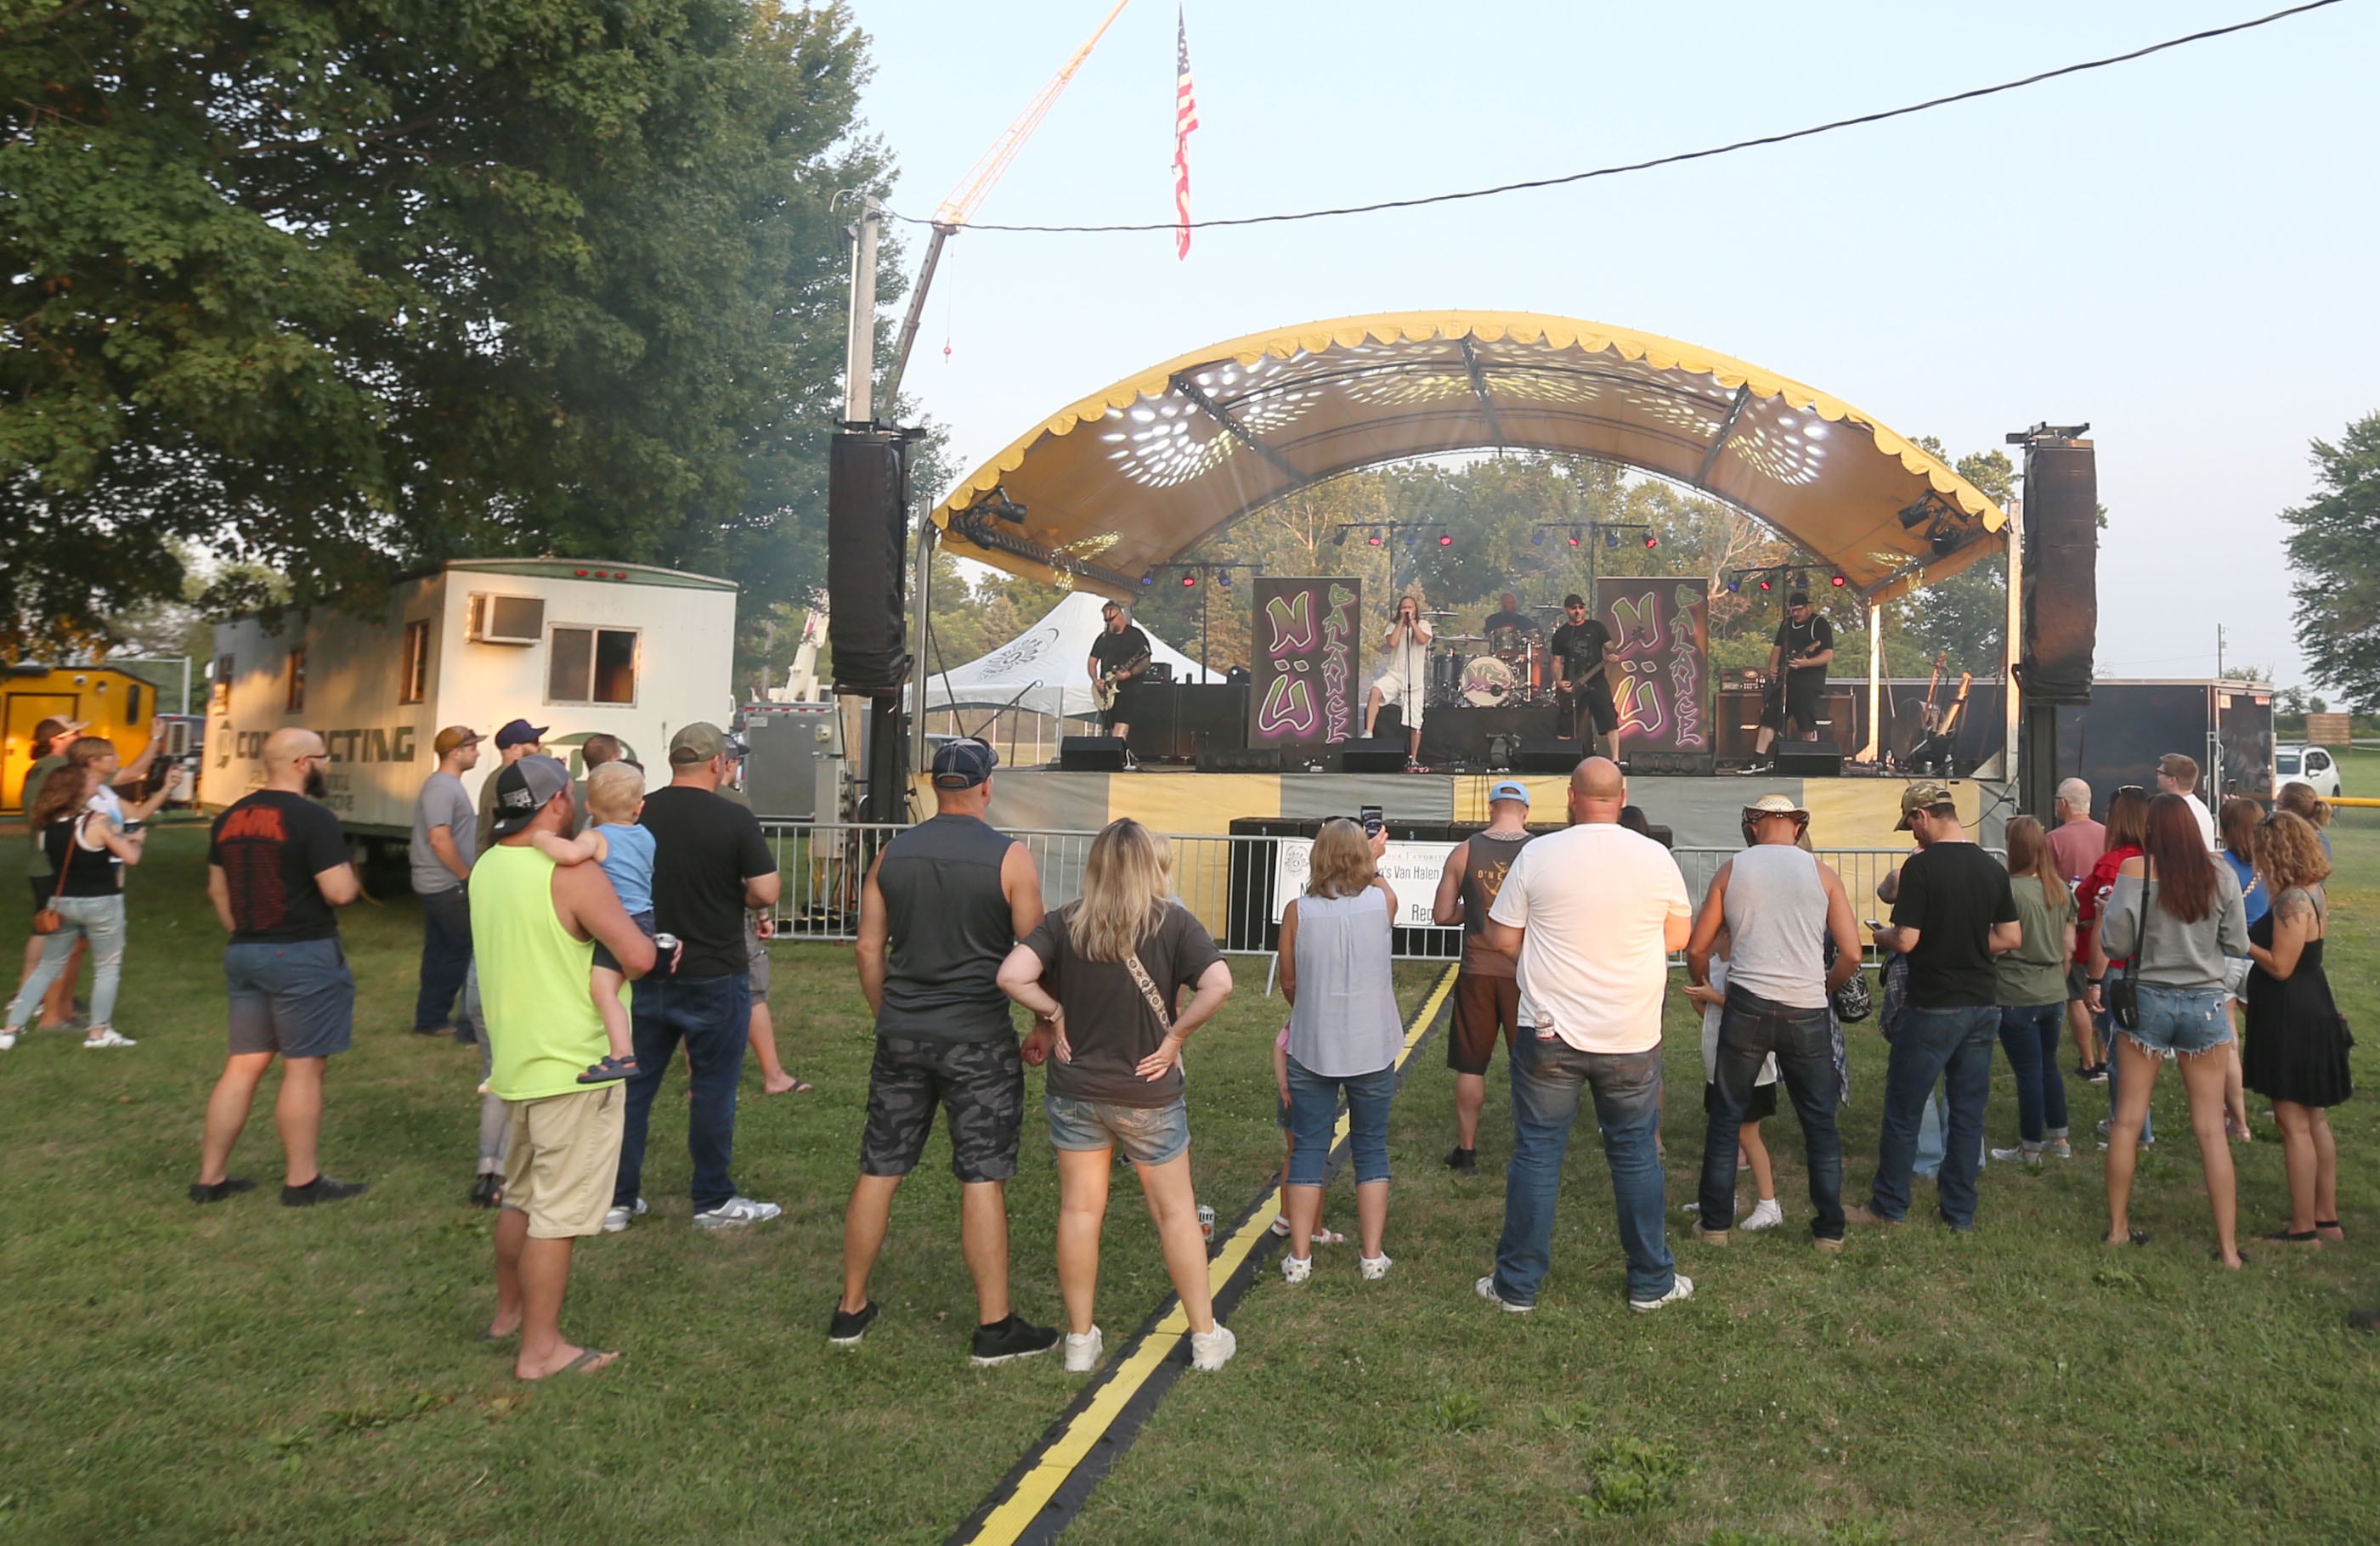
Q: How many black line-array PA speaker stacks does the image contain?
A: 2